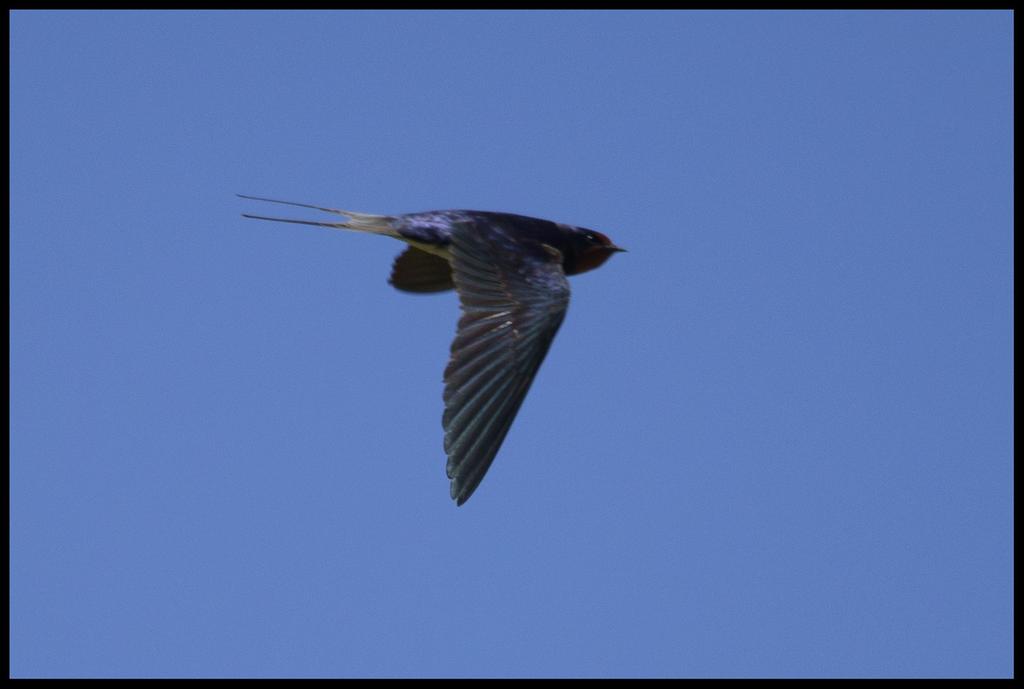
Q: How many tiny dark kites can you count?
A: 0